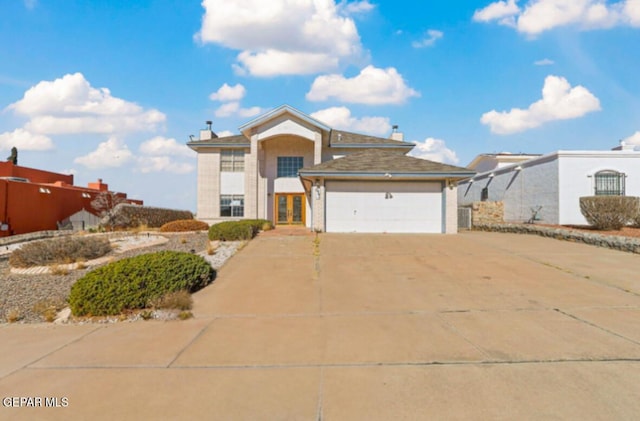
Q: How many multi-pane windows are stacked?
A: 2